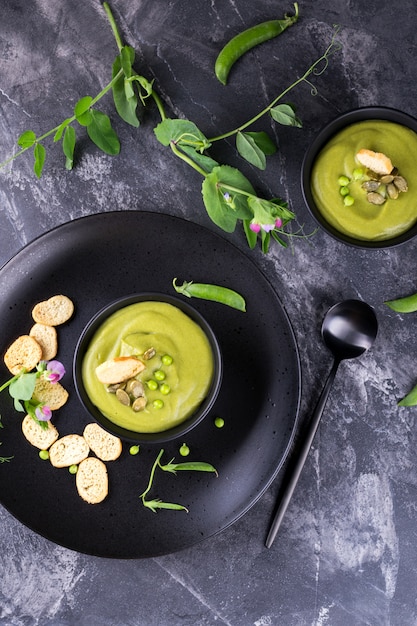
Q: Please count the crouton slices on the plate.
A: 8